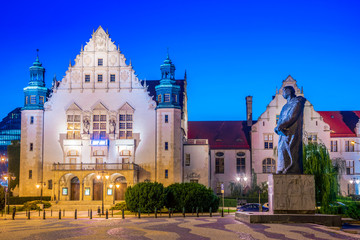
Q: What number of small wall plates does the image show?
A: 3